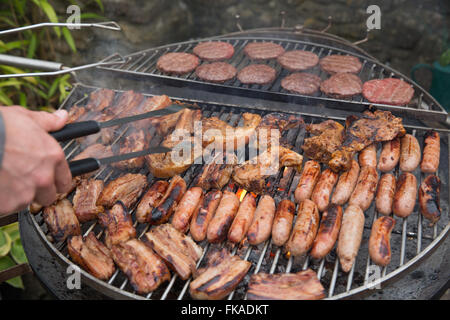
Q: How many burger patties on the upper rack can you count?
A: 10